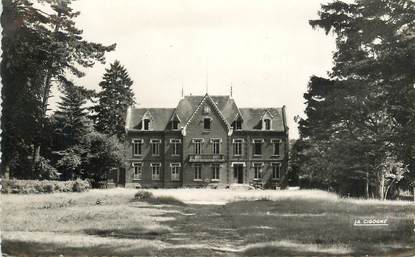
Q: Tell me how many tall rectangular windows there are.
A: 15